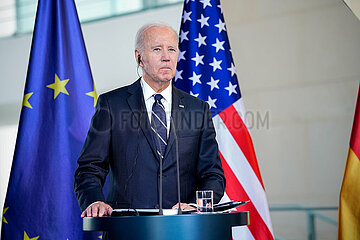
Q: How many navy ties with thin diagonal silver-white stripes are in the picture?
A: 1